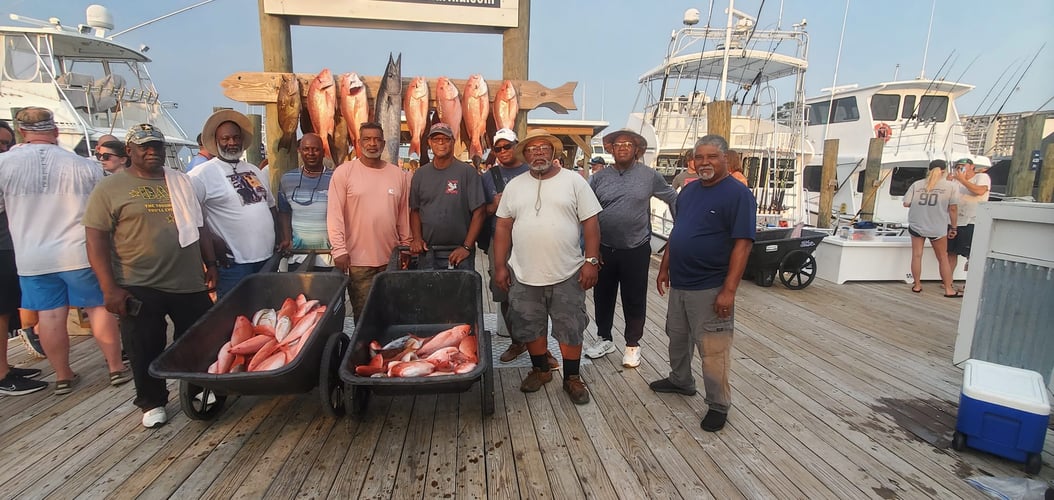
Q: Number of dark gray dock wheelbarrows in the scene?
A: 3